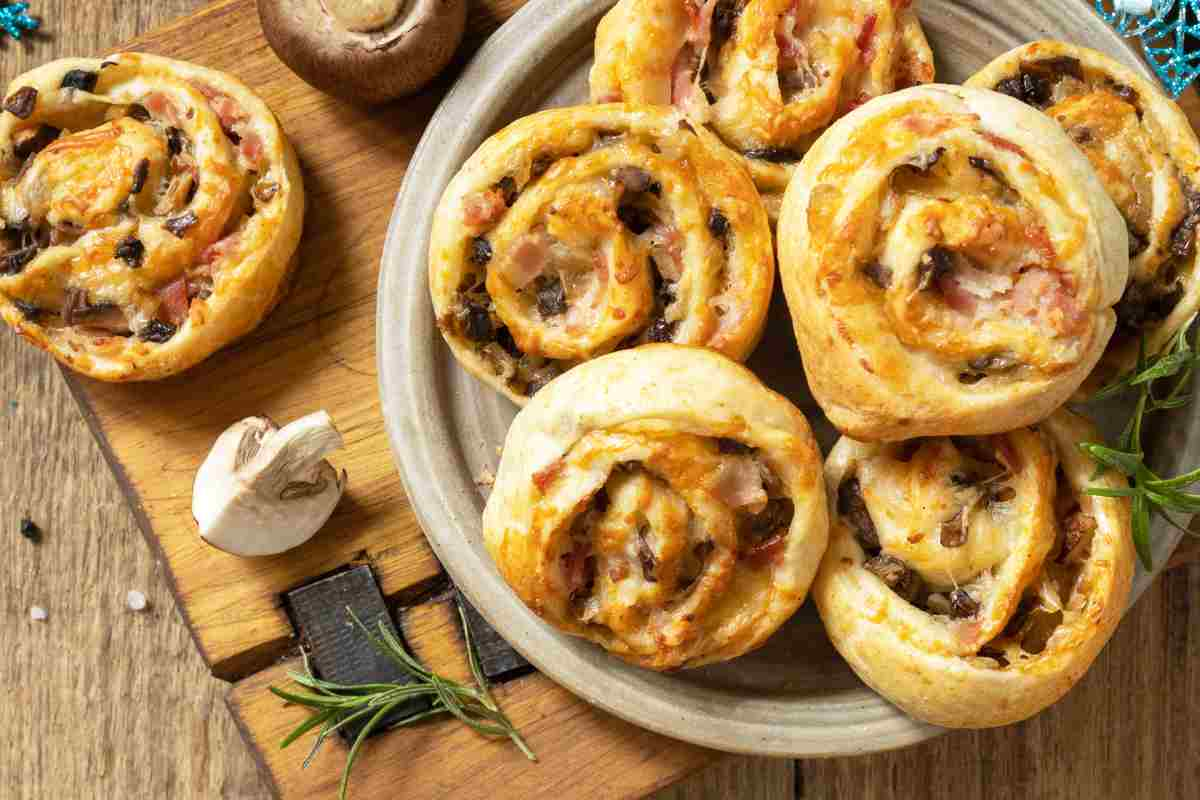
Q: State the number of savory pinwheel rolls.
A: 7